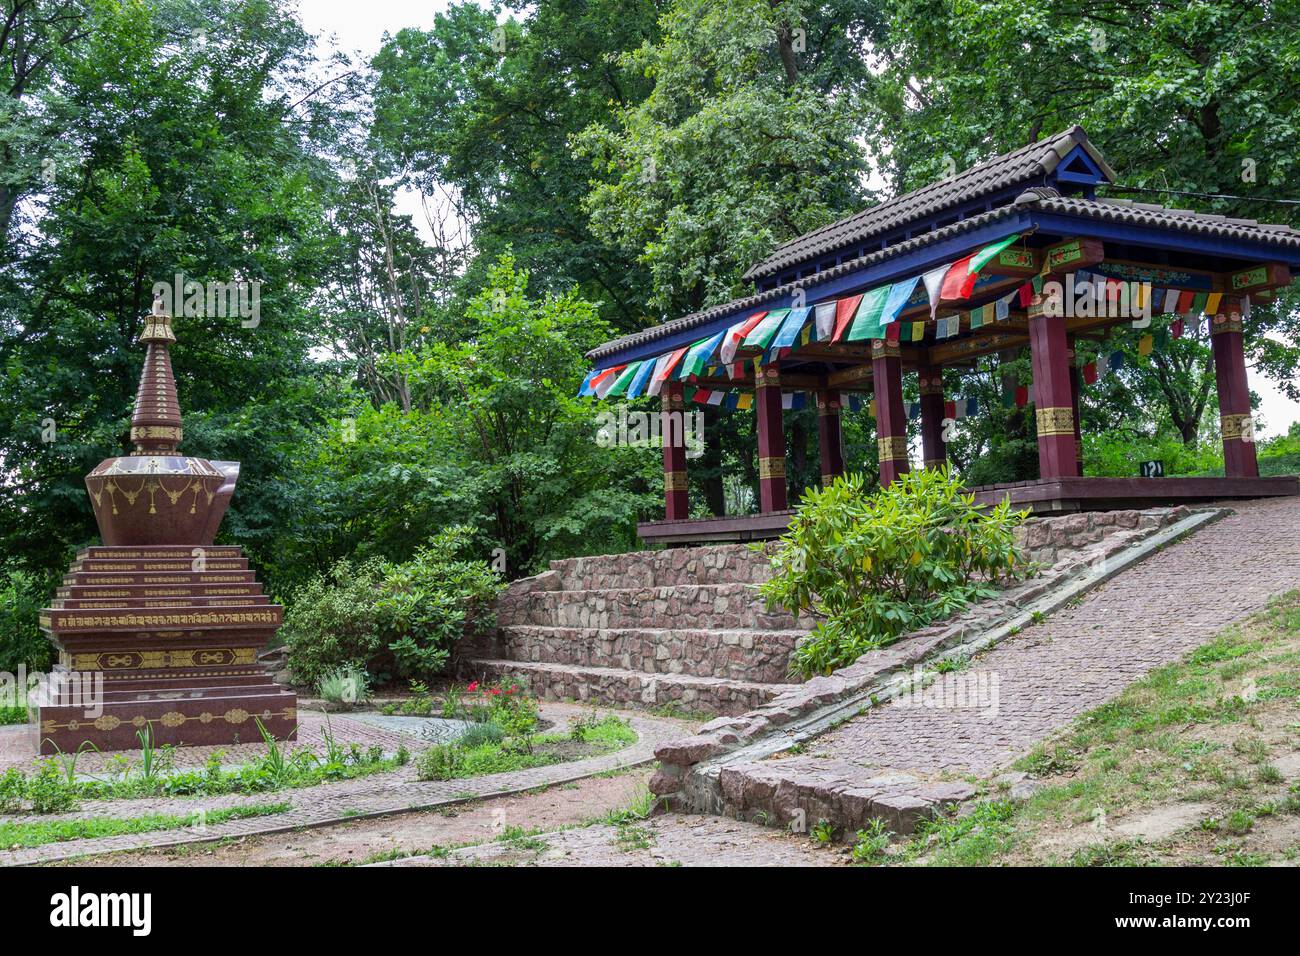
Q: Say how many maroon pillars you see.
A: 8